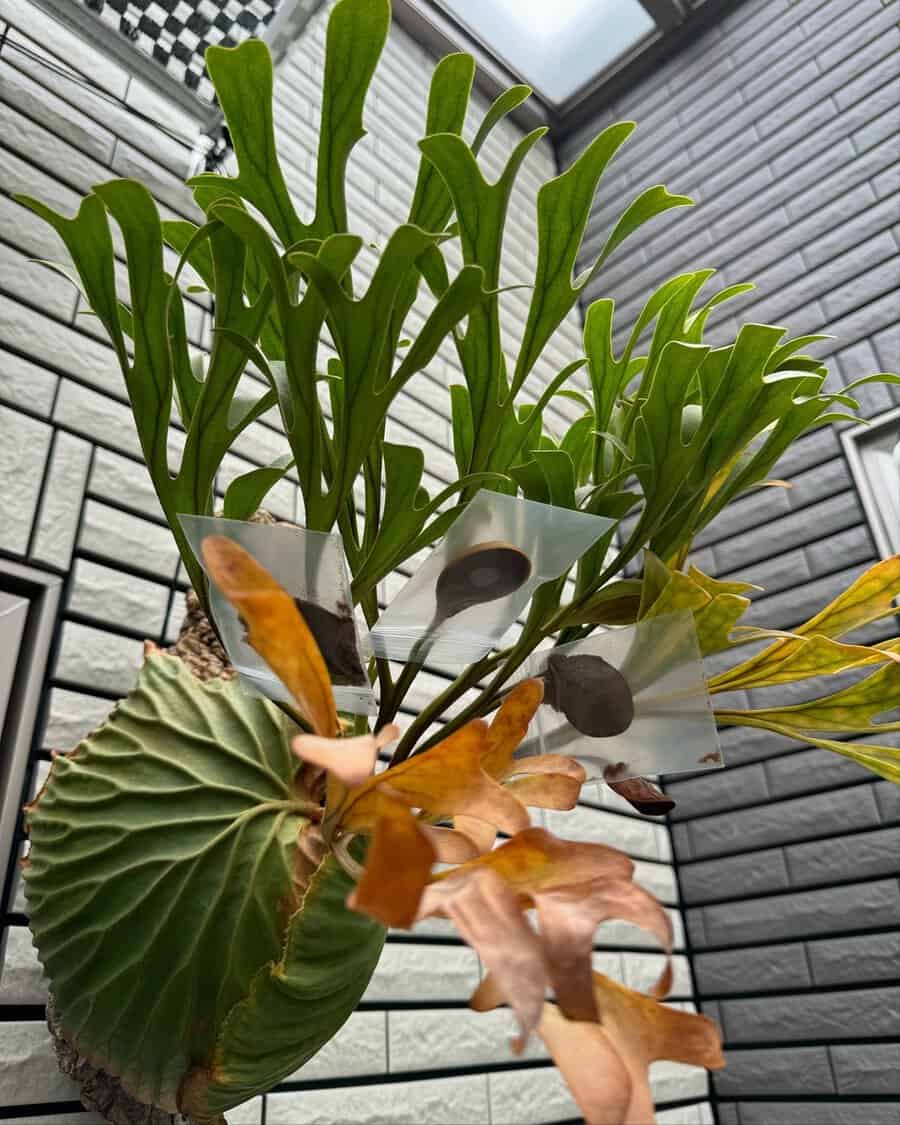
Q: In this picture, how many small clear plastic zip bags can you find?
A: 3